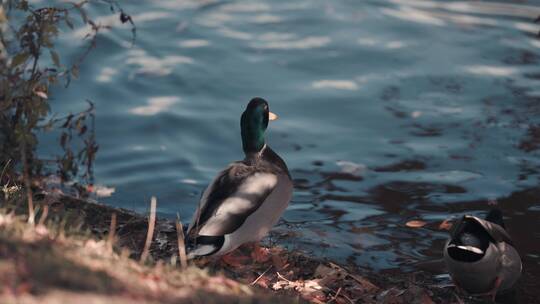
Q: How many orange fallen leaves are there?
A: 2